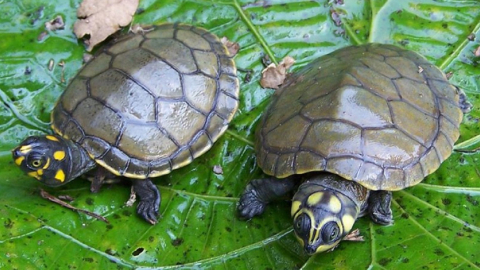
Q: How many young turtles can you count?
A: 2